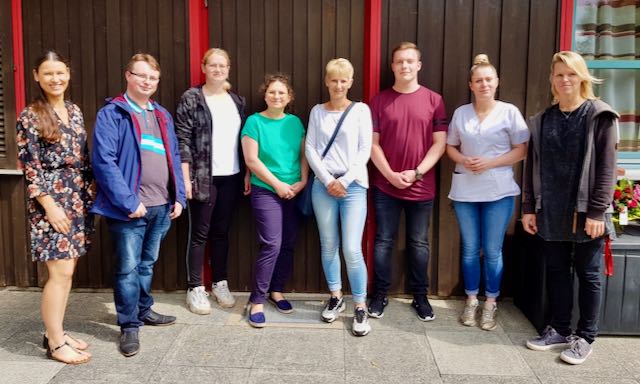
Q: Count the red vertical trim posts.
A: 4